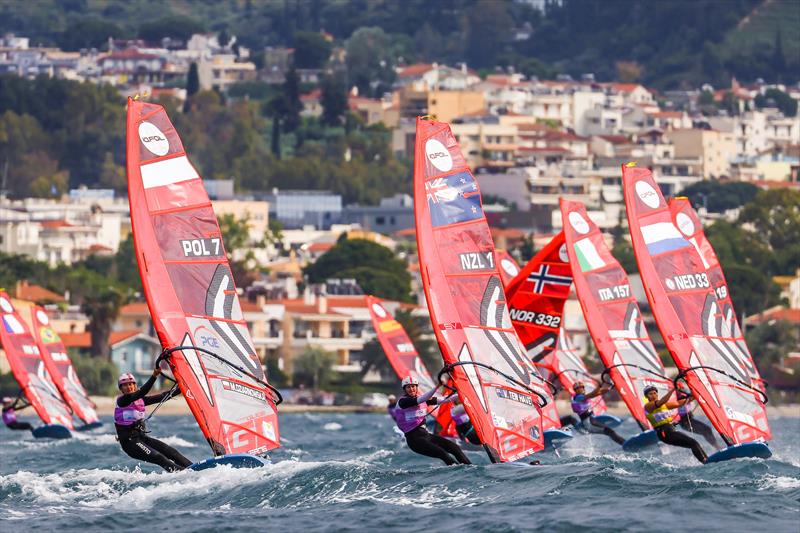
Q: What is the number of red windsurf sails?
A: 10